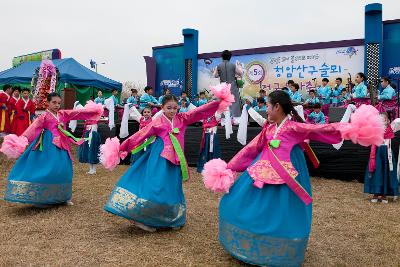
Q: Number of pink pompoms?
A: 6